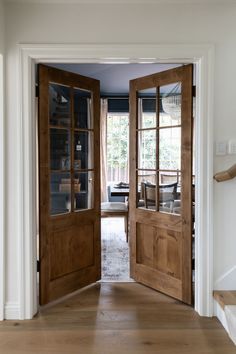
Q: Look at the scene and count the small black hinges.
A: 4